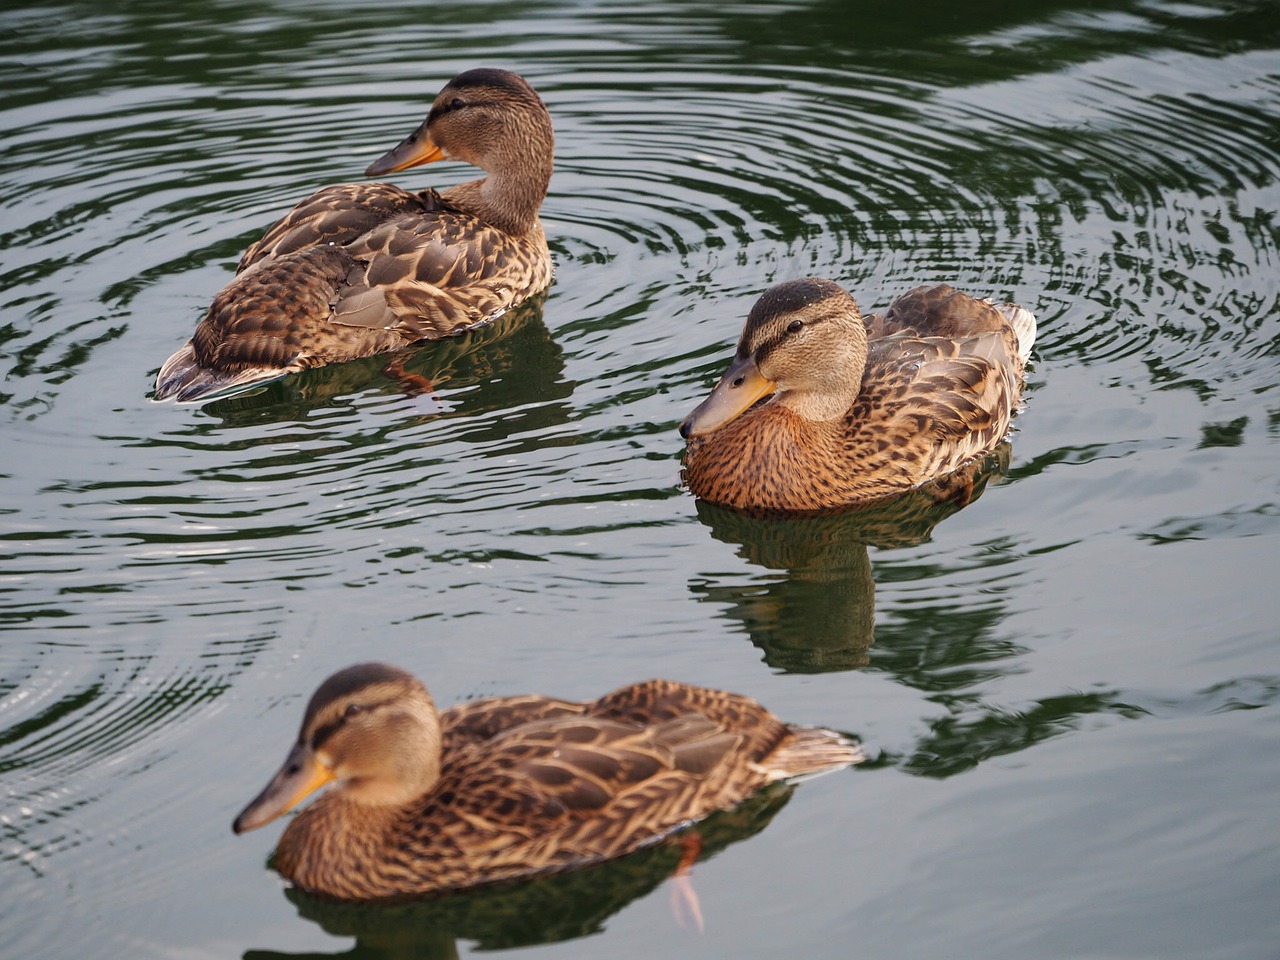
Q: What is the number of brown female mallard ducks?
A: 3